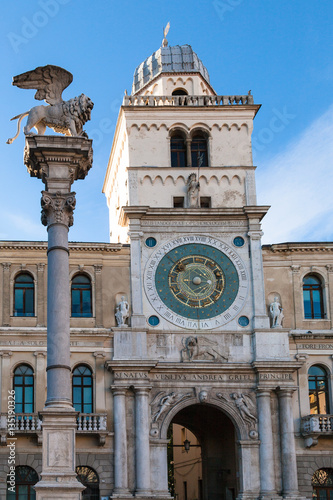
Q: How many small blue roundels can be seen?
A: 4